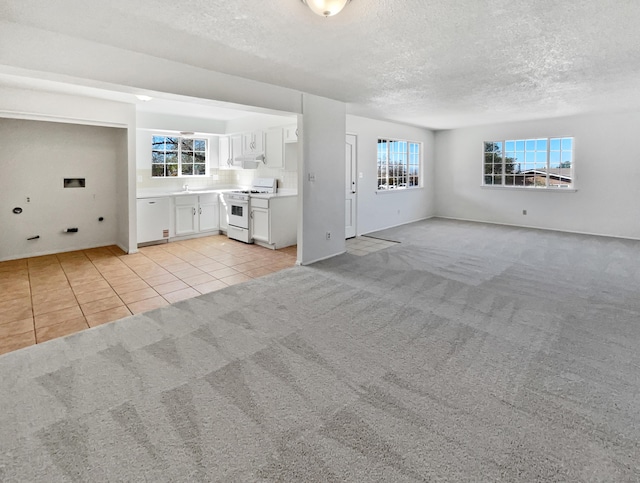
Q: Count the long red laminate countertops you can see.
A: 0